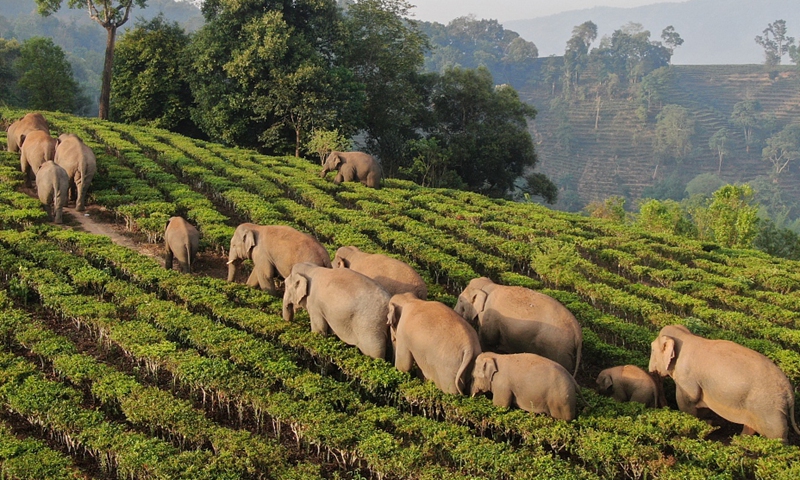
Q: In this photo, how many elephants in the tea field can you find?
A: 14